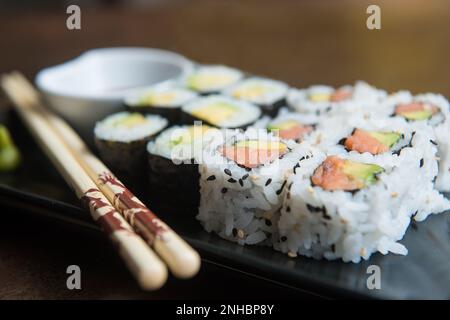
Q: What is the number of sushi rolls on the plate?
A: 12